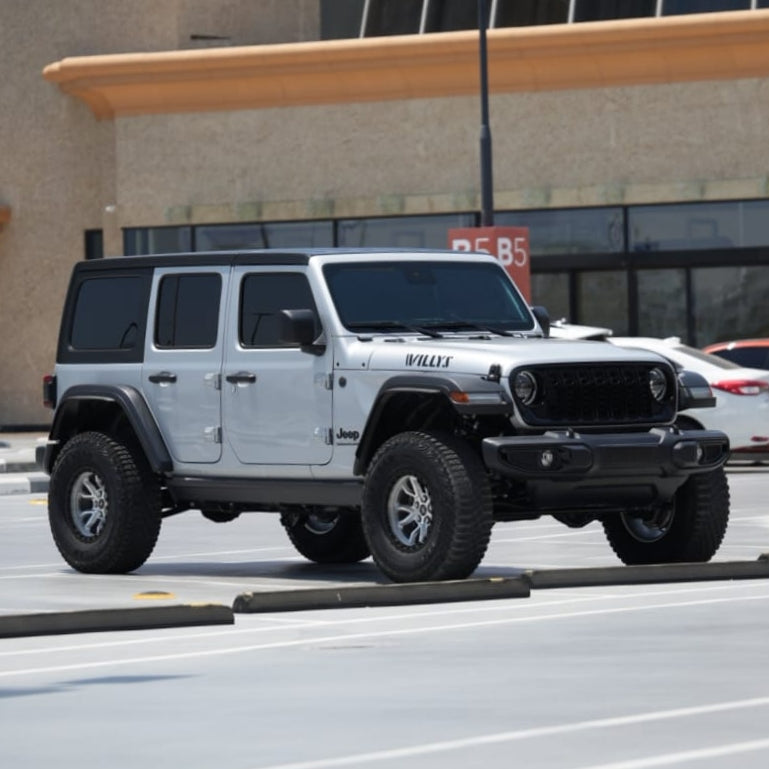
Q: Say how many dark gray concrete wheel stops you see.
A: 3